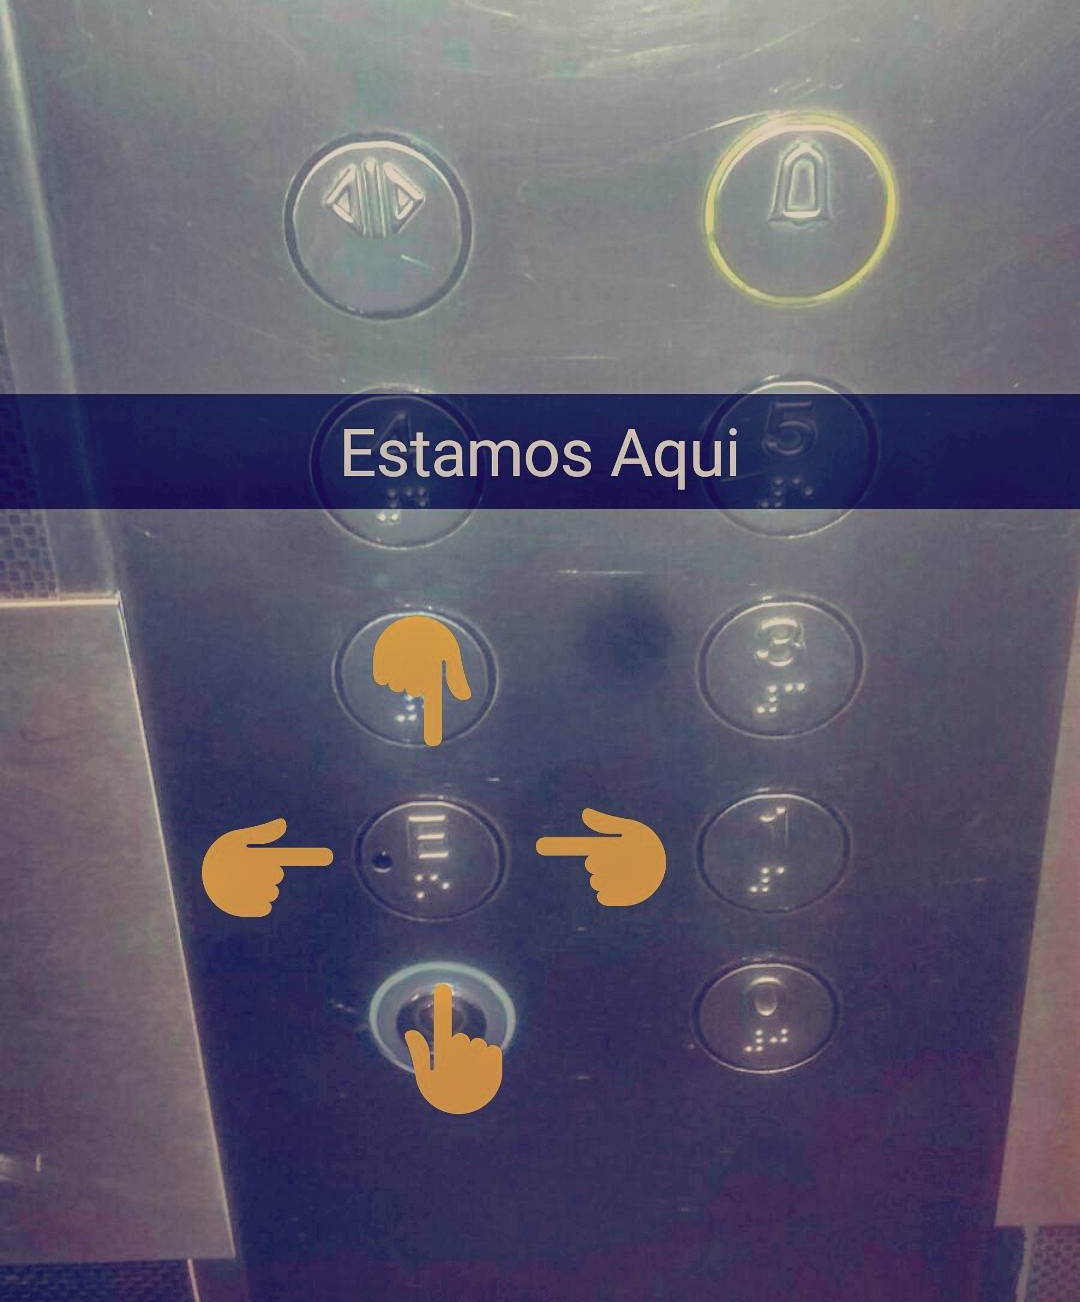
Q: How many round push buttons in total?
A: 10